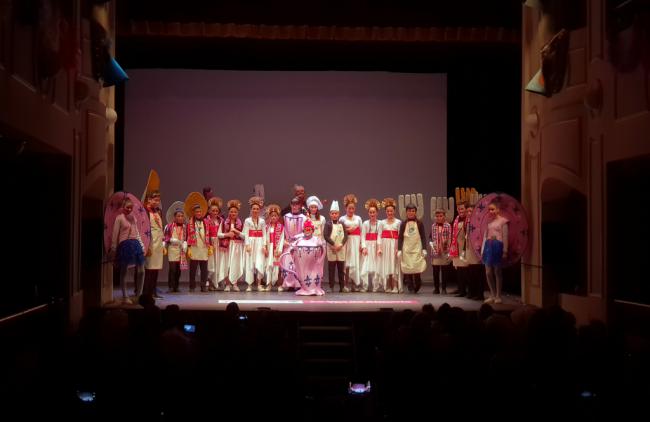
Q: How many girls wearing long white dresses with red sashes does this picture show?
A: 7